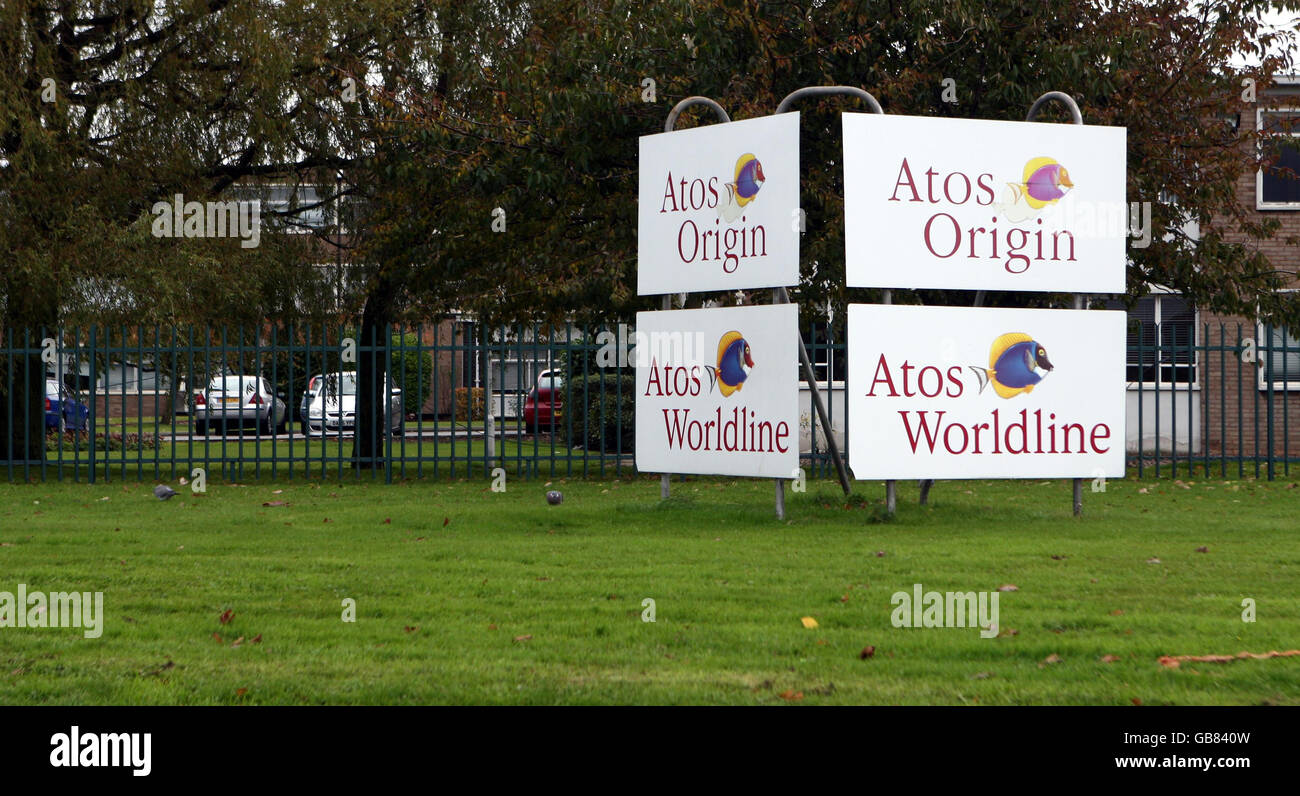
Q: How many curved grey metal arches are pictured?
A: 3